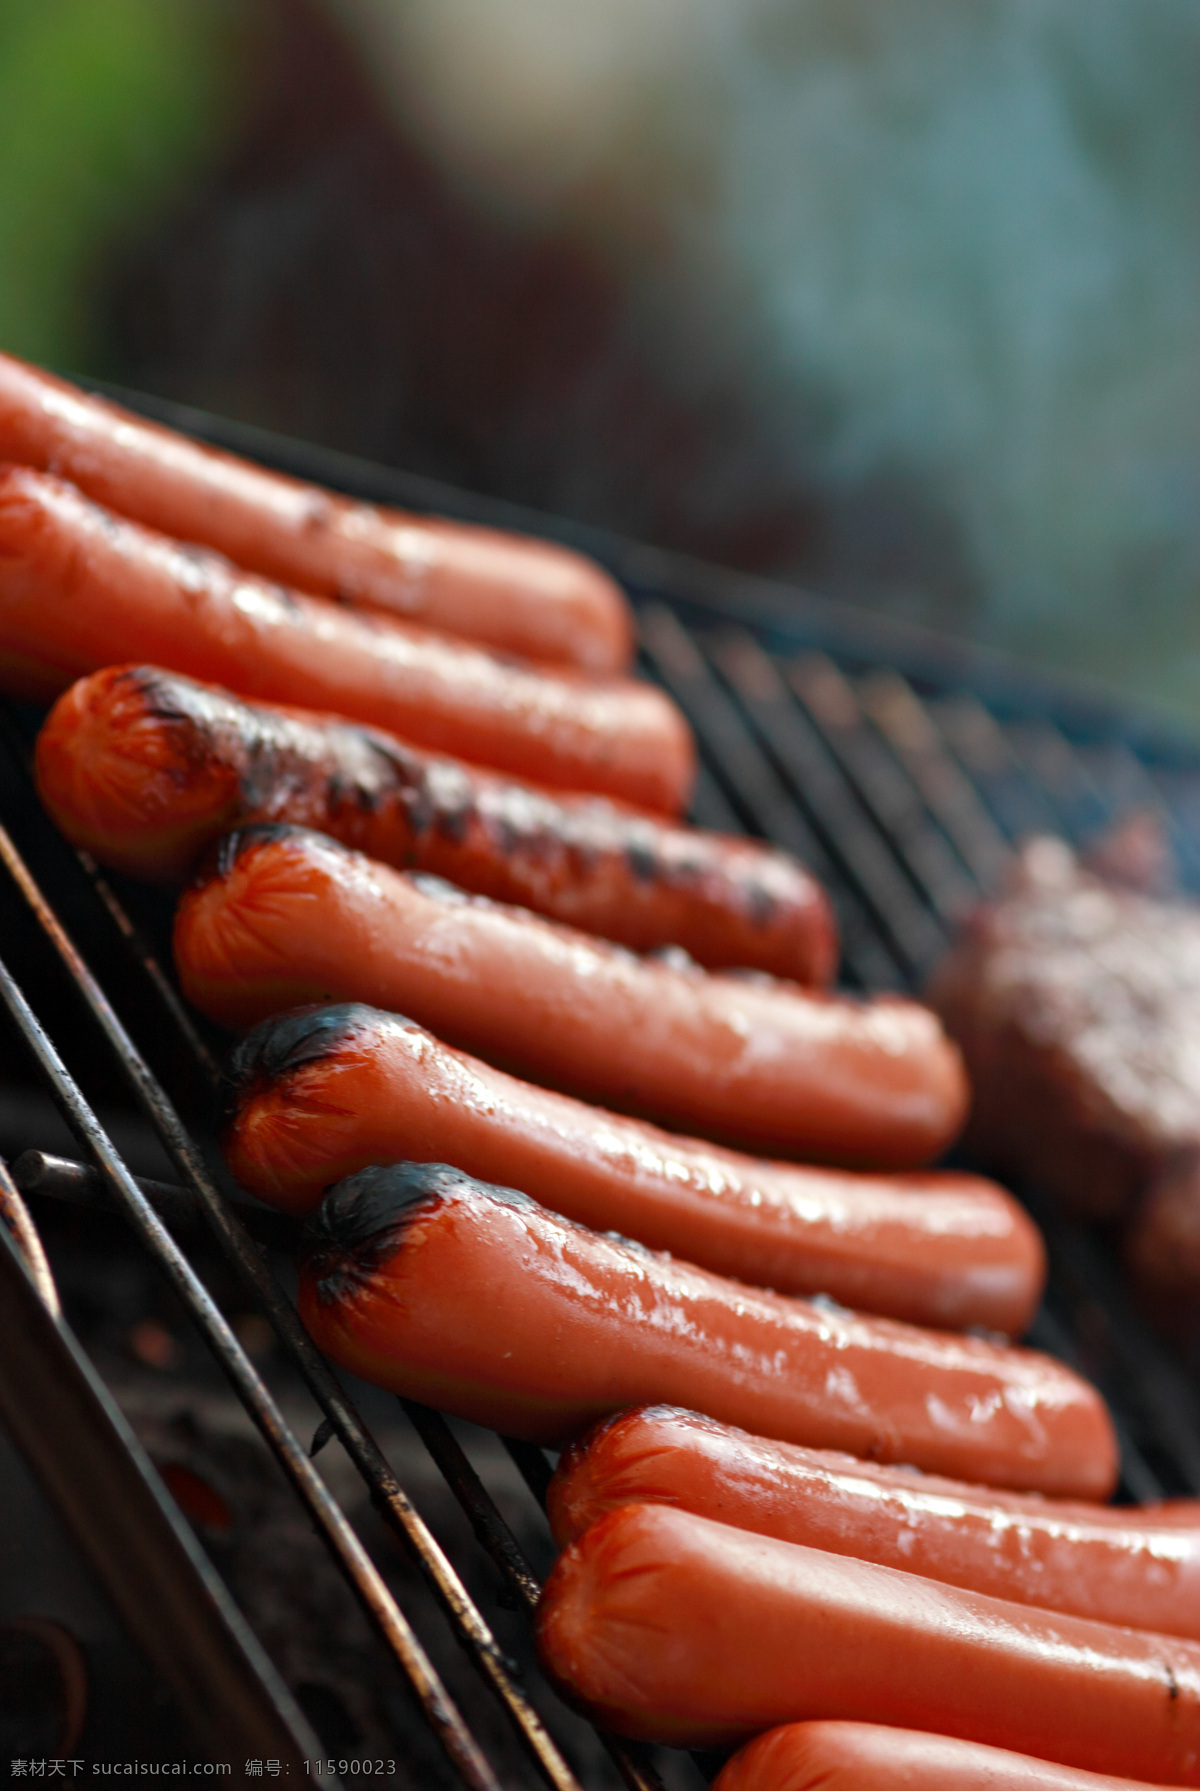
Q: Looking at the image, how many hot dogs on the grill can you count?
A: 9